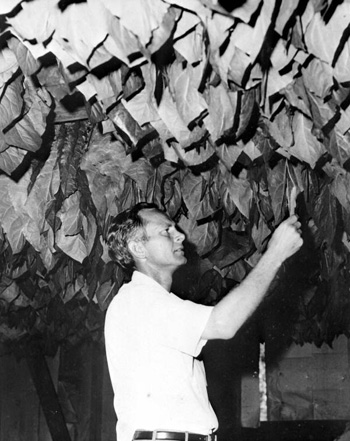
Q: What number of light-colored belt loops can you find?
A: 2